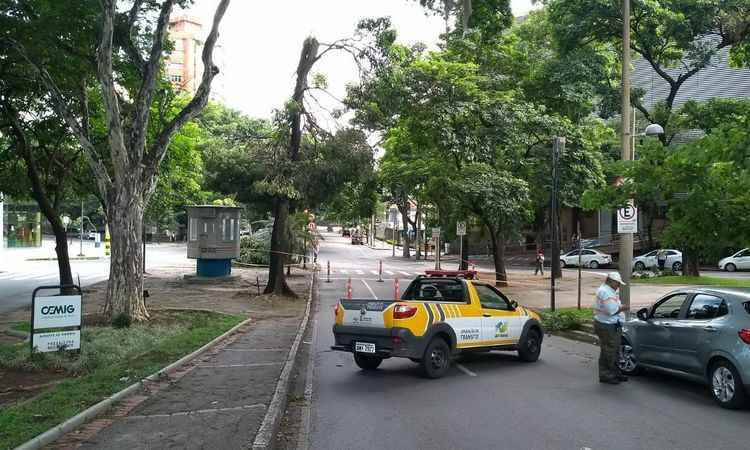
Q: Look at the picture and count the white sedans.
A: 3